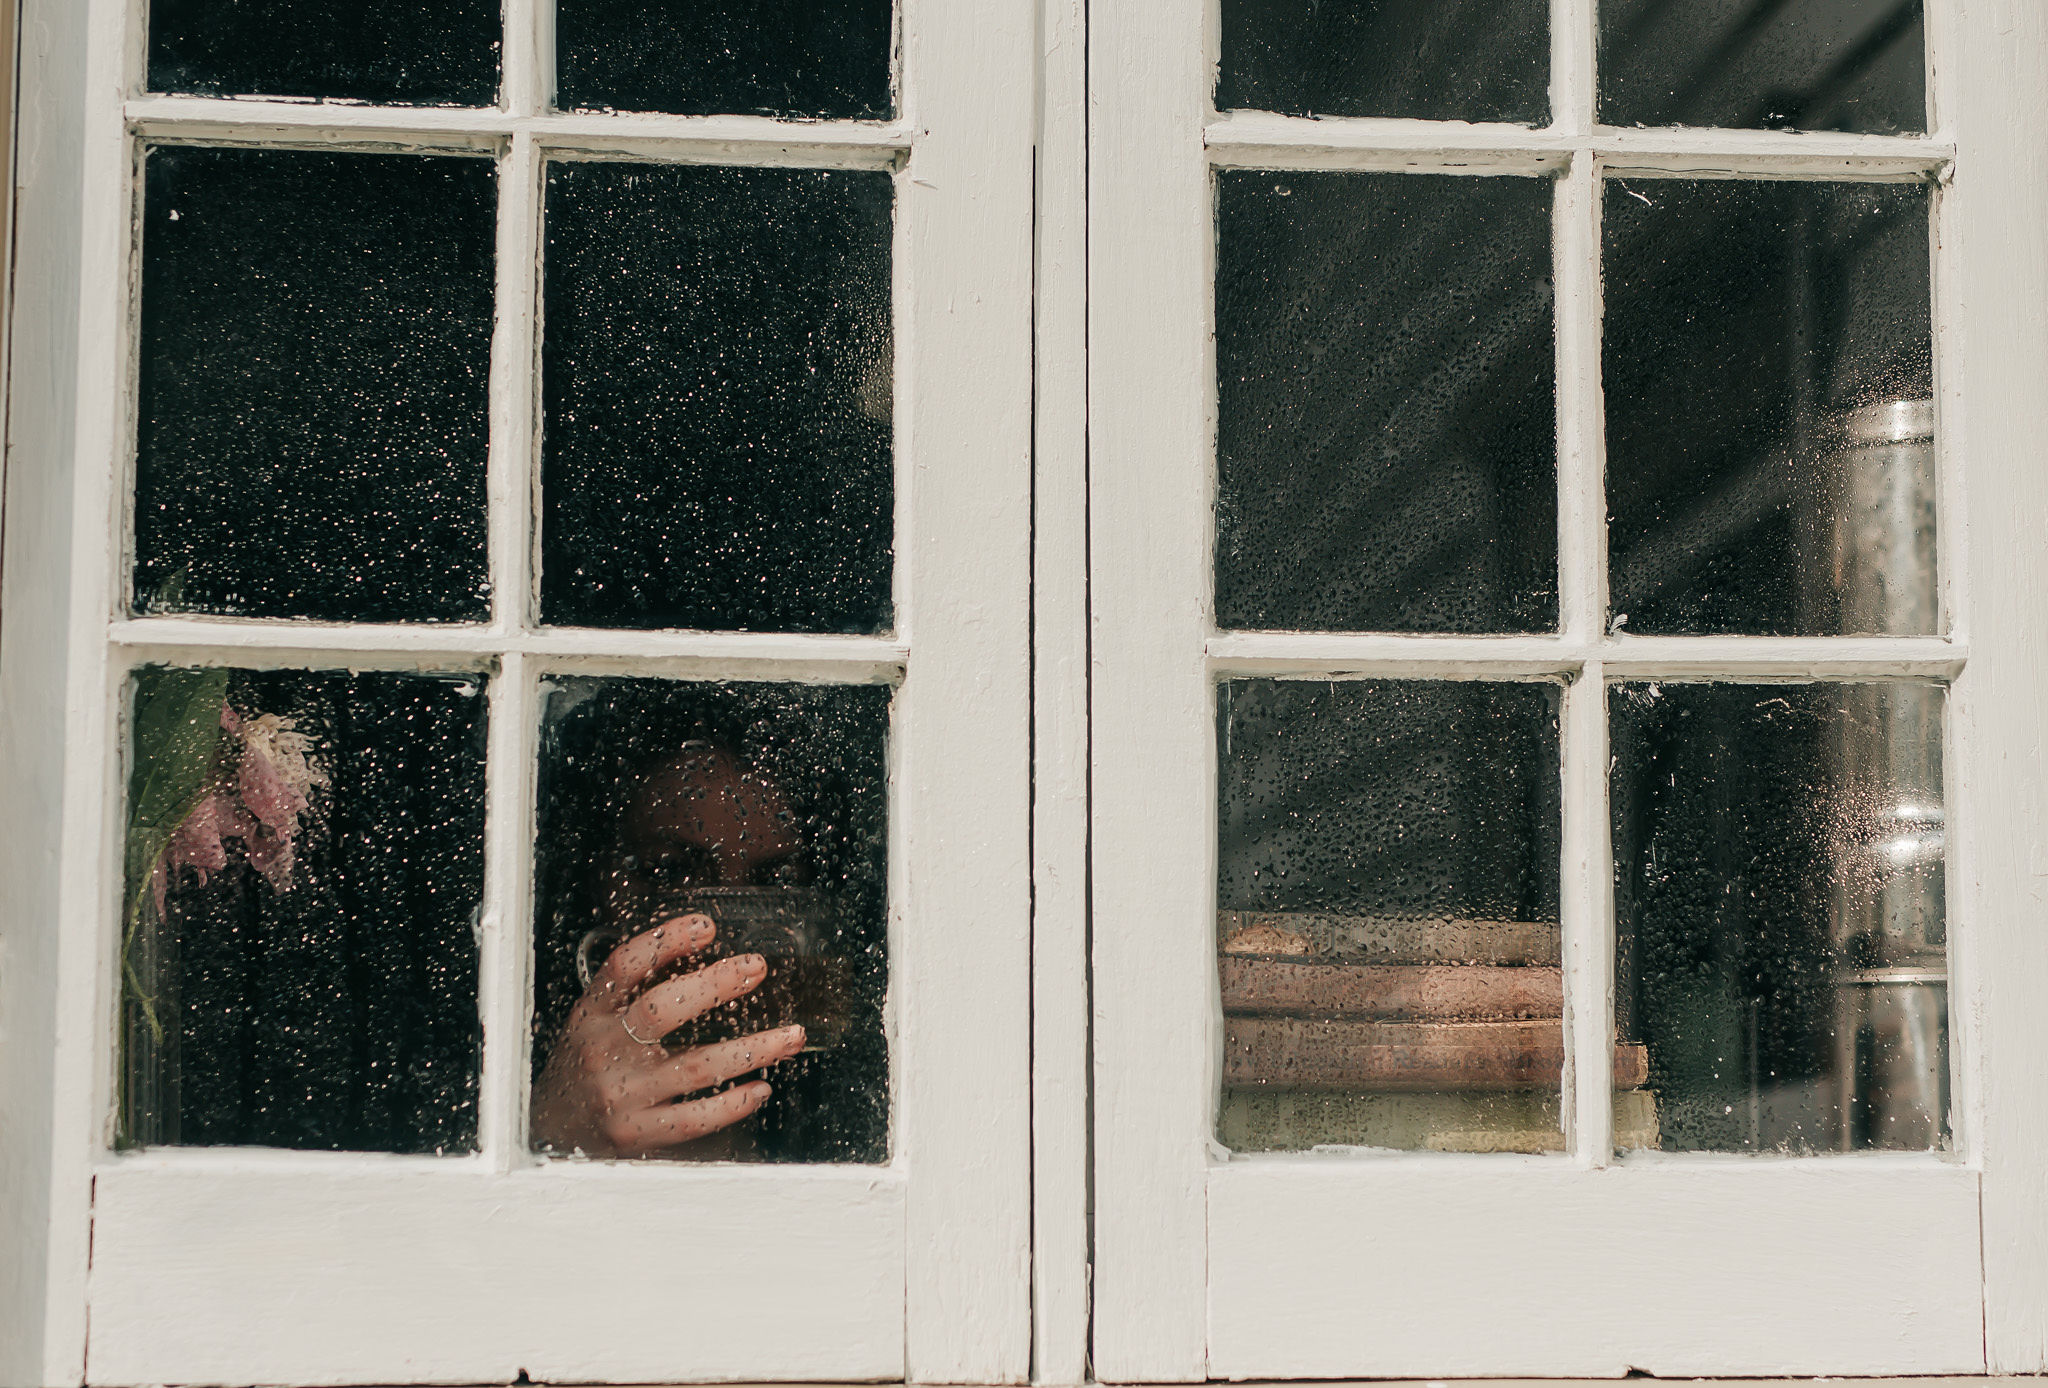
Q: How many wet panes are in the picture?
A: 12